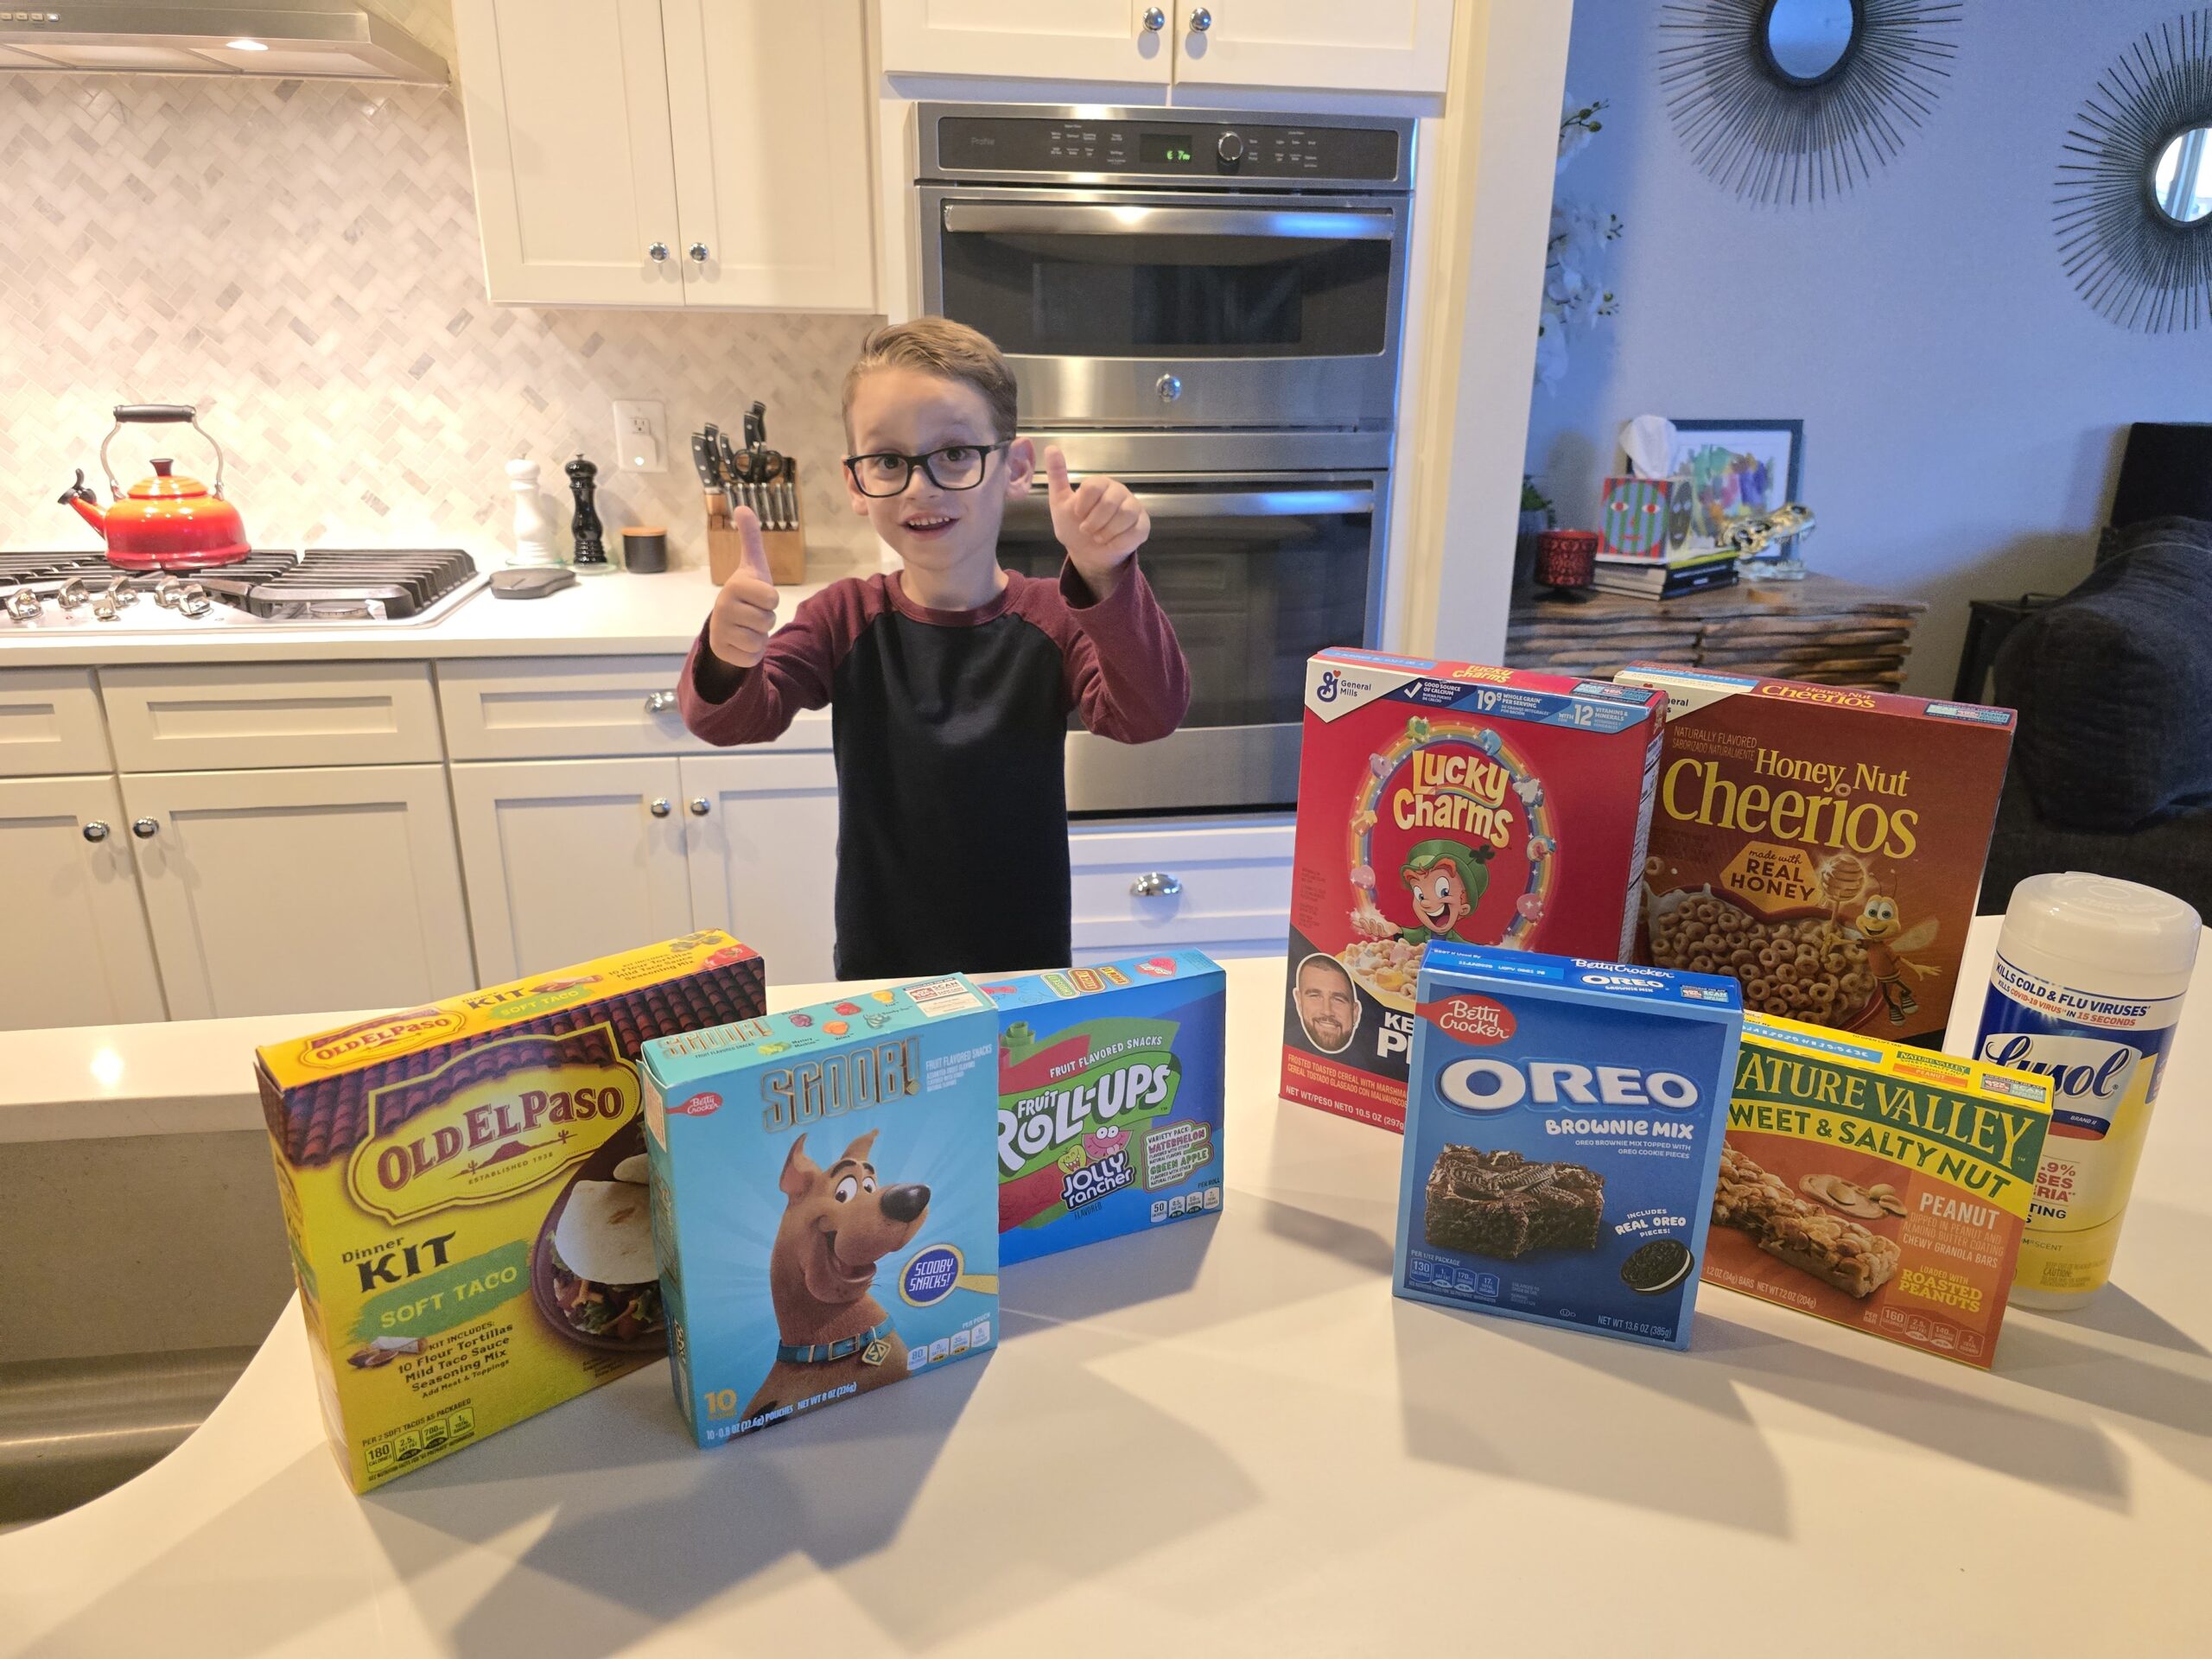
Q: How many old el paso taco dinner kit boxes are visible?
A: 1